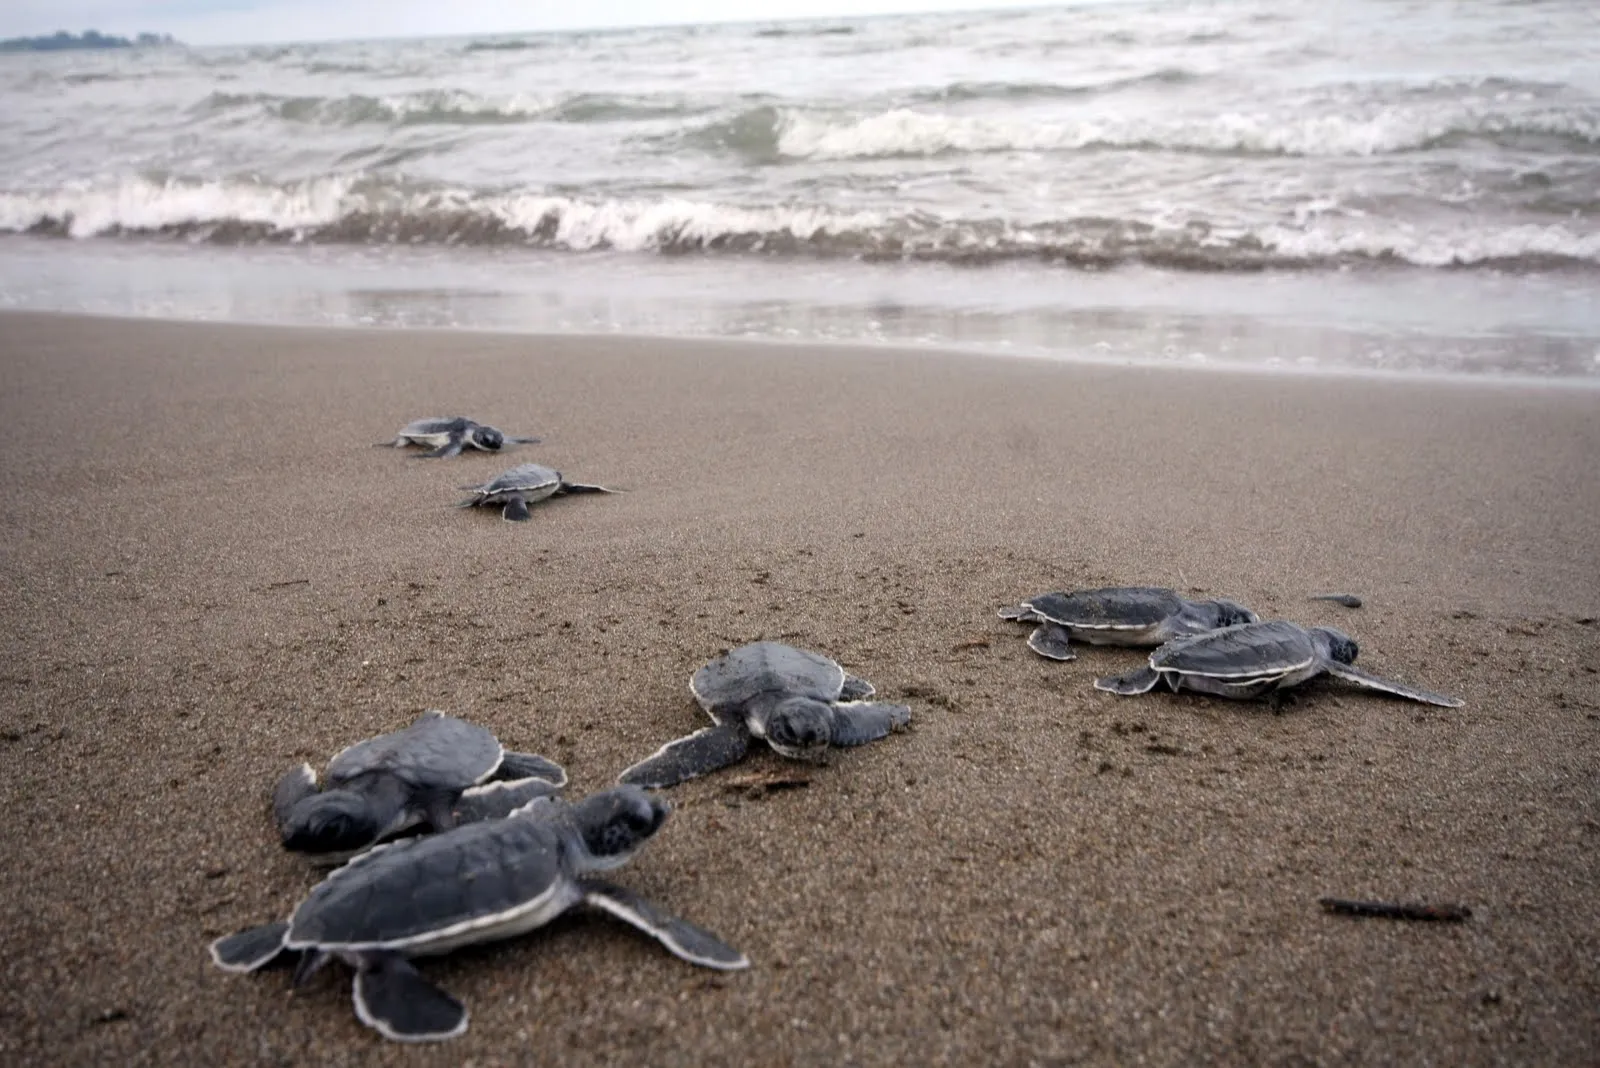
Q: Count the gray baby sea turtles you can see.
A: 7